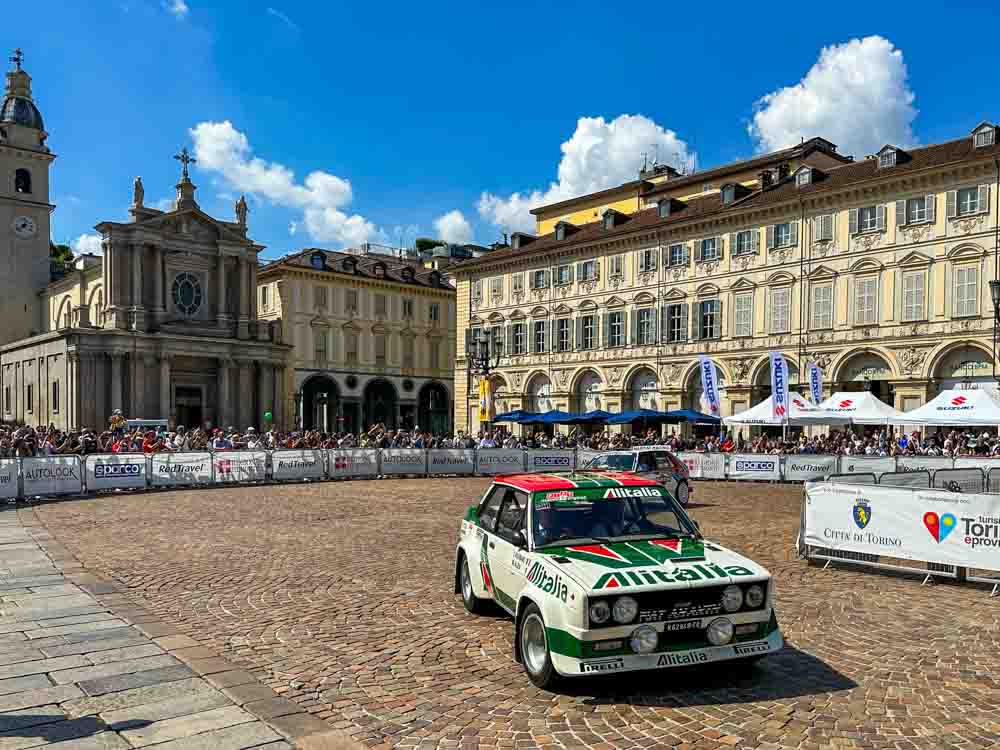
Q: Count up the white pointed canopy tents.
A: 3